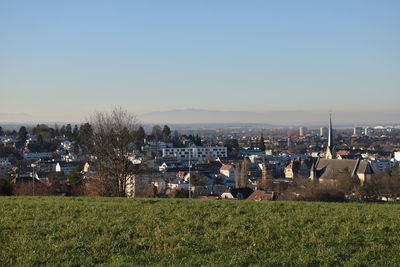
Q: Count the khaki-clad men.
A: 0